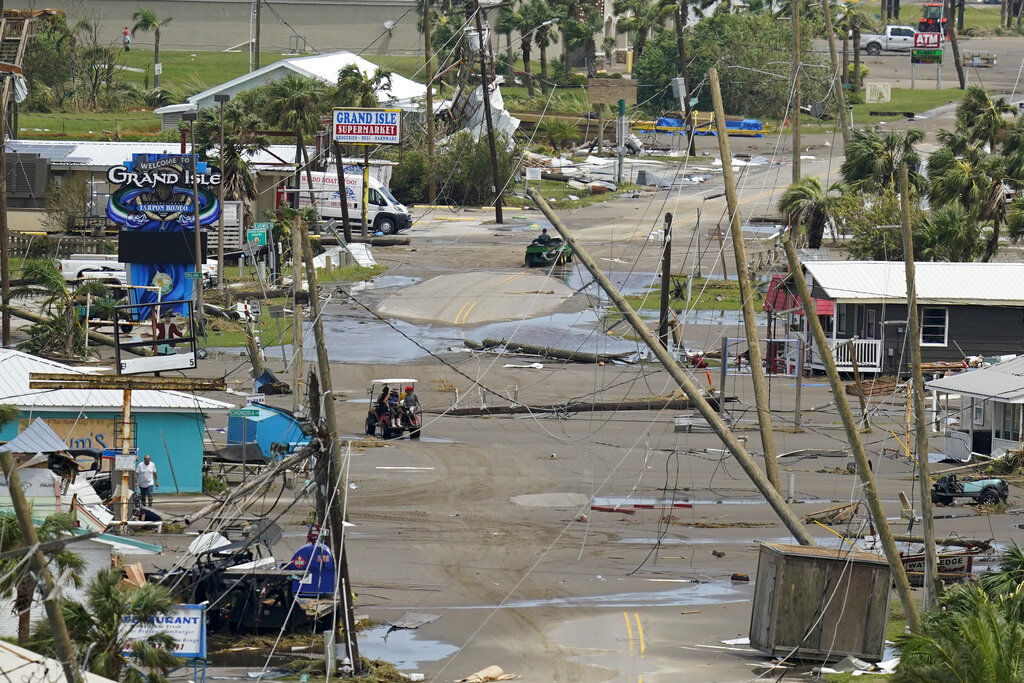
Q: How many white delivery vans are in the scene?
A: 1